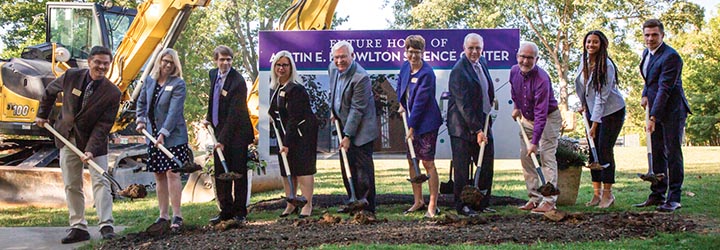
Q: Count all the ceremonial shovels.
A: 10